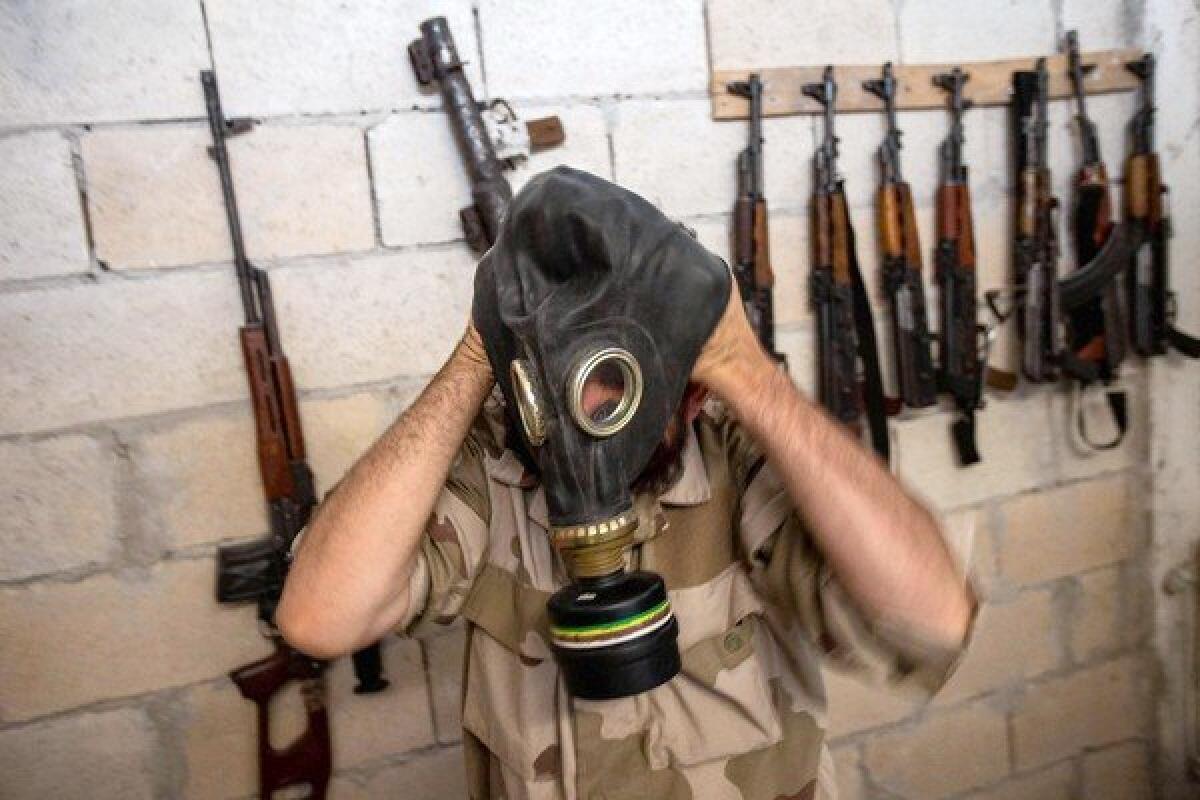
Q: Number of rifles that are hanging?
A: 8